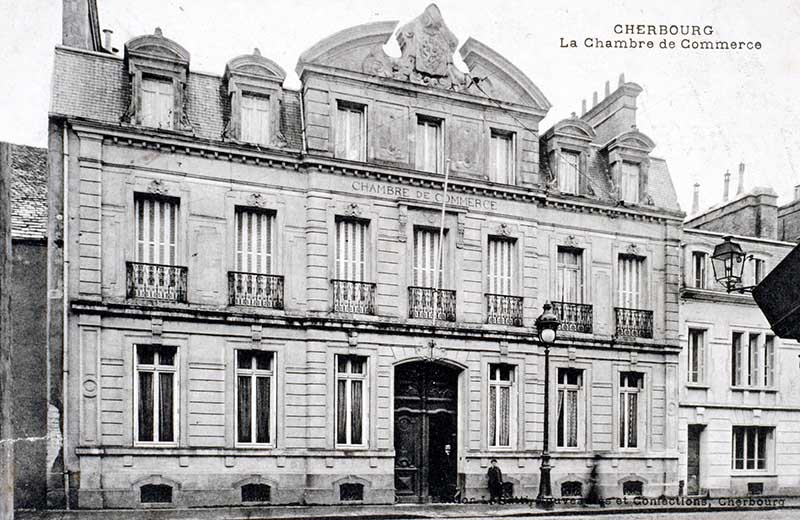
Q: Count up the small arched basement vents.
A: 6